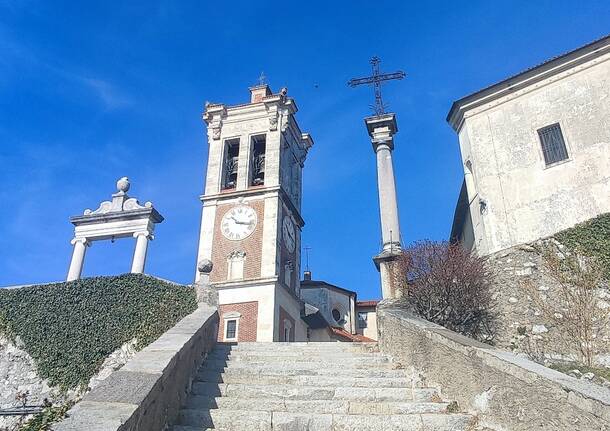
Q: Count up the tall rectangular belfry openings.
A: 2